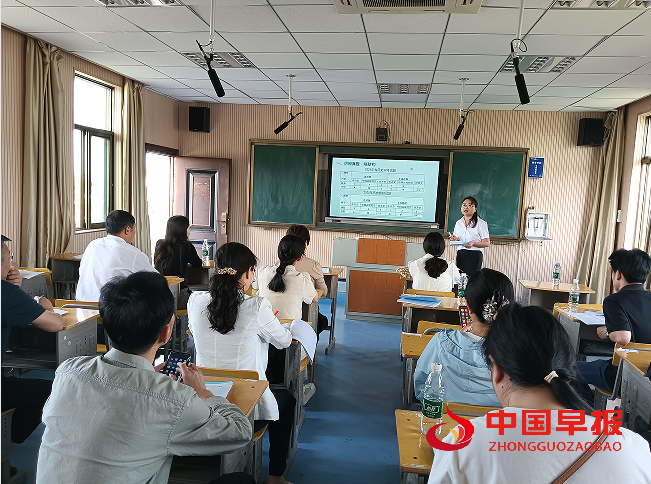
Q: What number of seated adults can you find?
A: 11